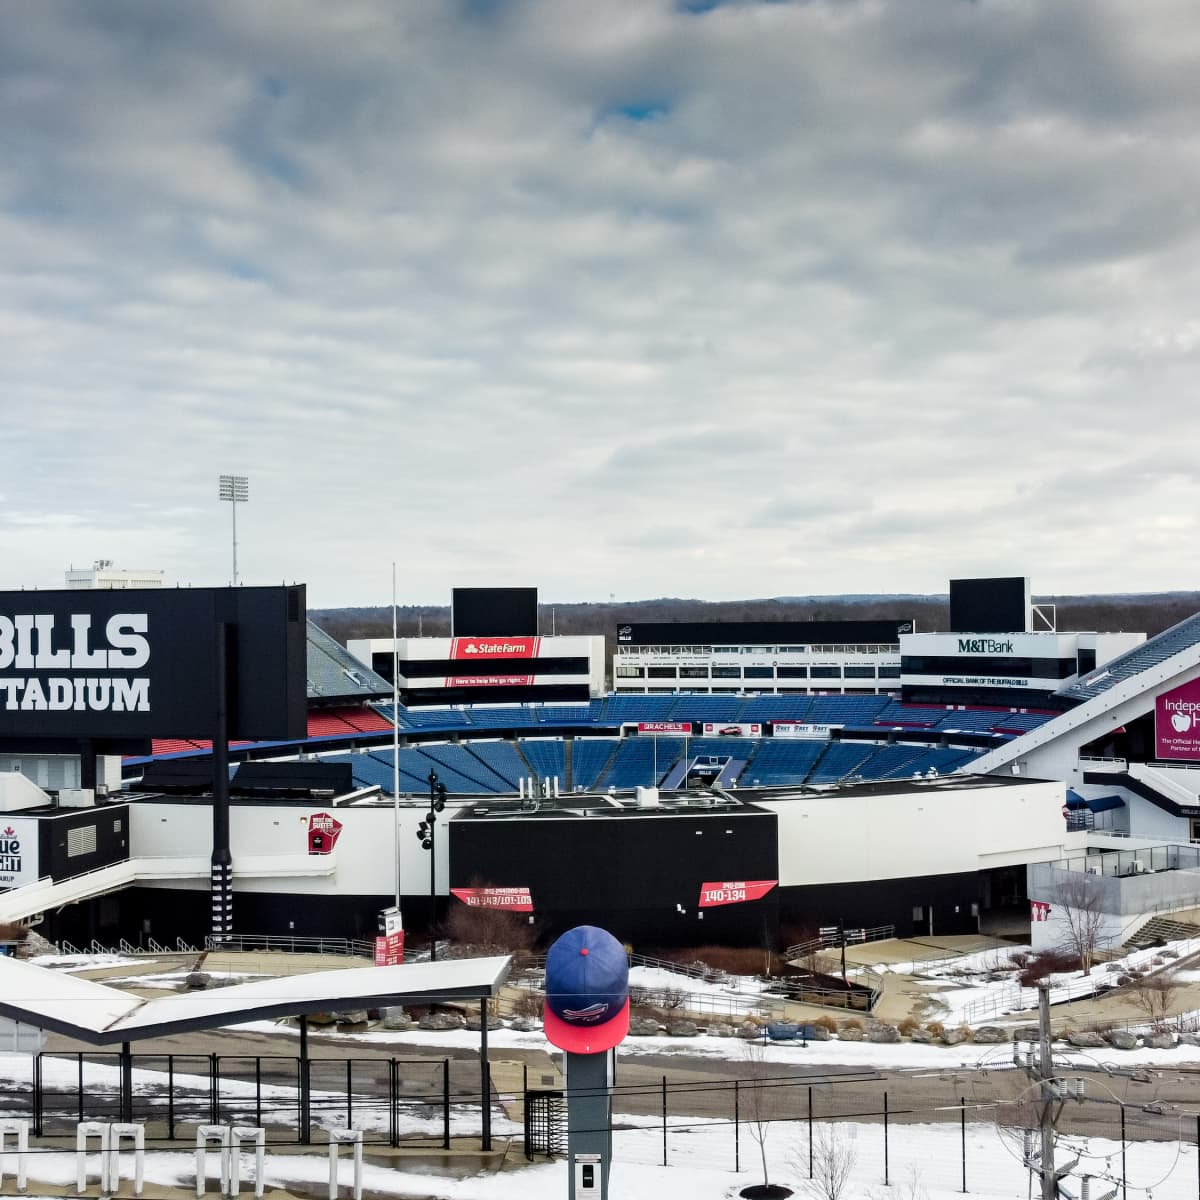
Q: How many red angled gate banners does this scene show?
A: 2